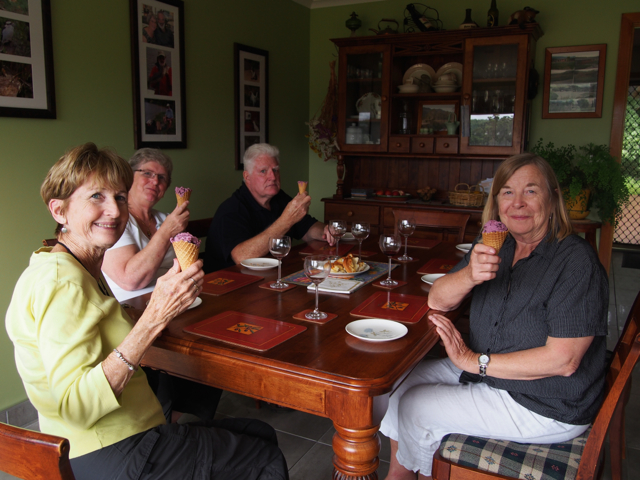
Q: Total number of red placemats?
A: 6